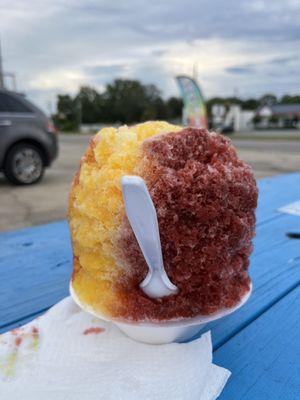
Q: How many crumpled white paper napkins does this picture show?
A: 1